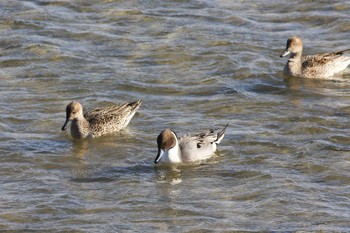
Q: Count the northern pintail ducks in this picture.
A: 3